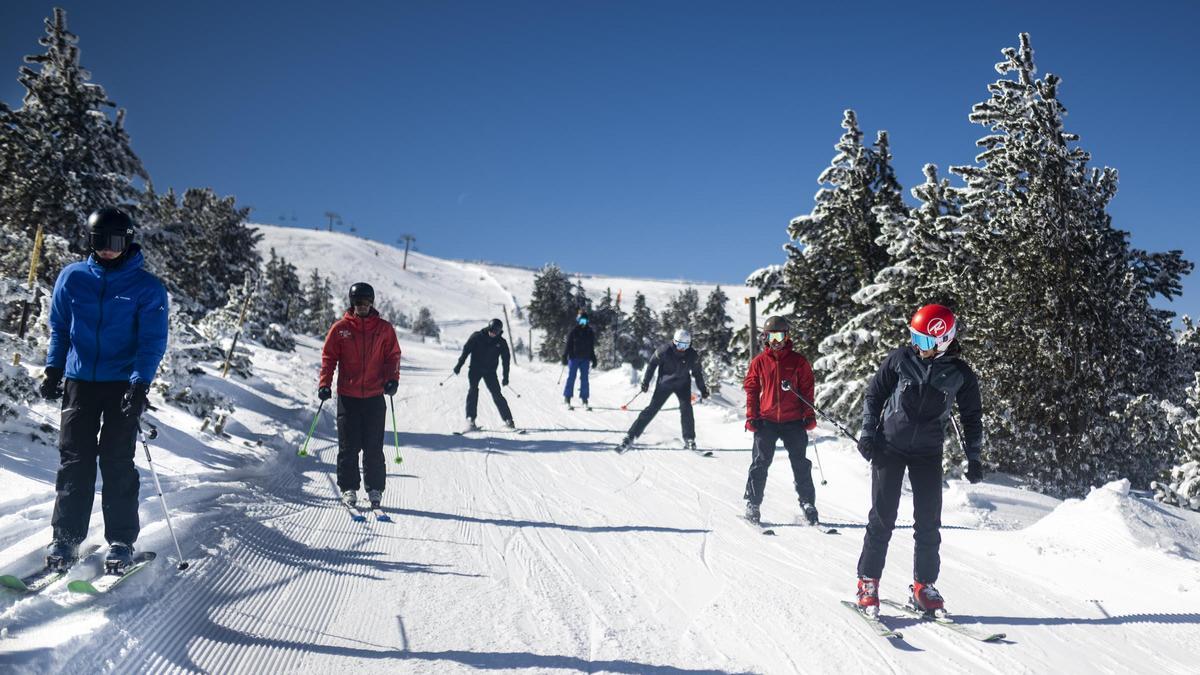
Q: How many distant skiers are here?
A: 3